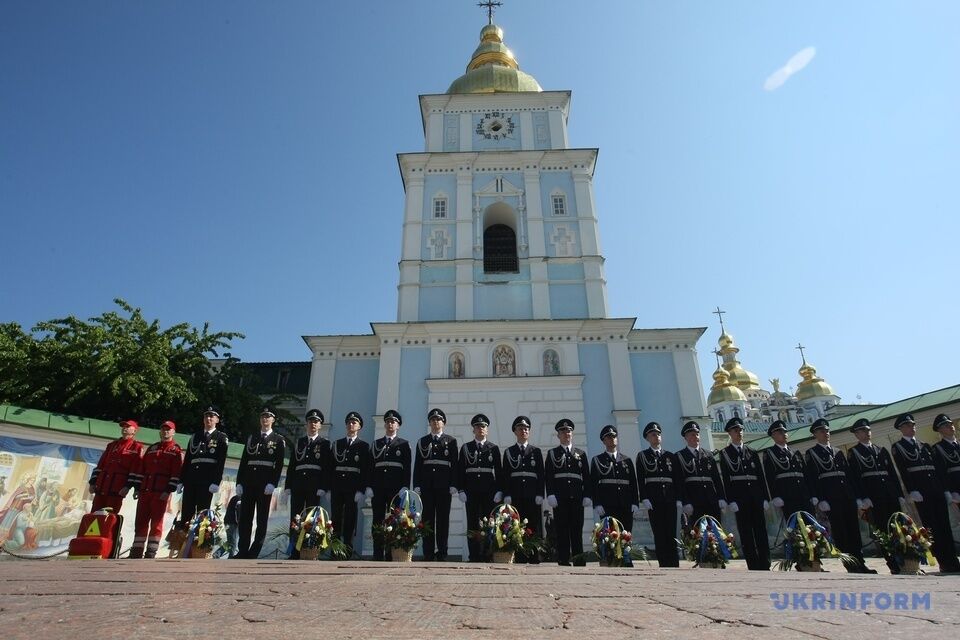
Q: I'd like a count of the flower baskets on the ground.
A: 8